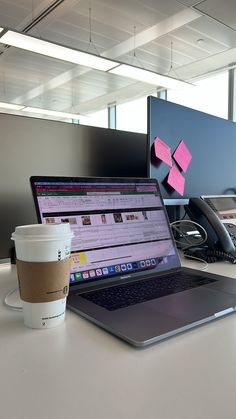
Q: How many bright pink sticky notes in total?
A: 3